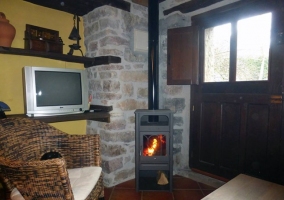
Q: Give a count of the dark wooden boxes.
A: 1